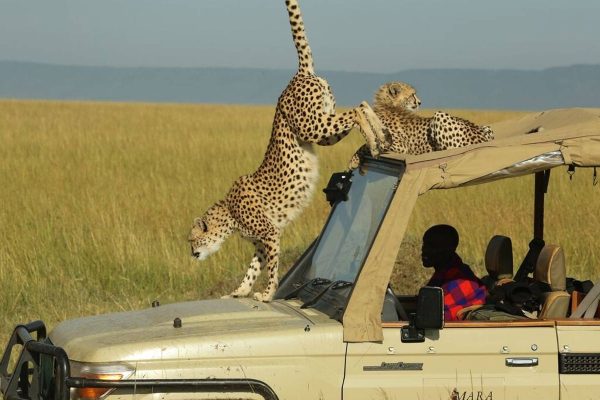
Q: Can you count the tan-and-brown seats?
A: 2